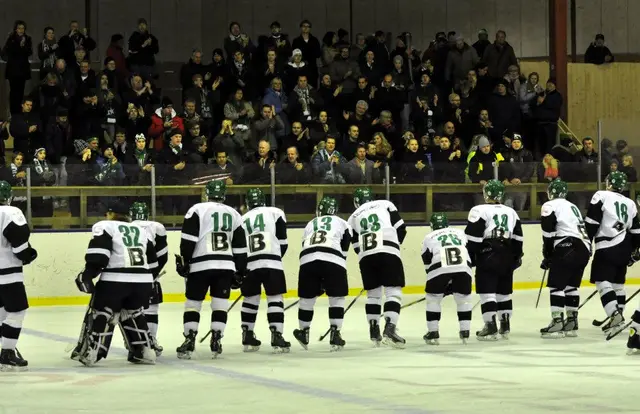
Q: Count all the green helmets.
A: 10